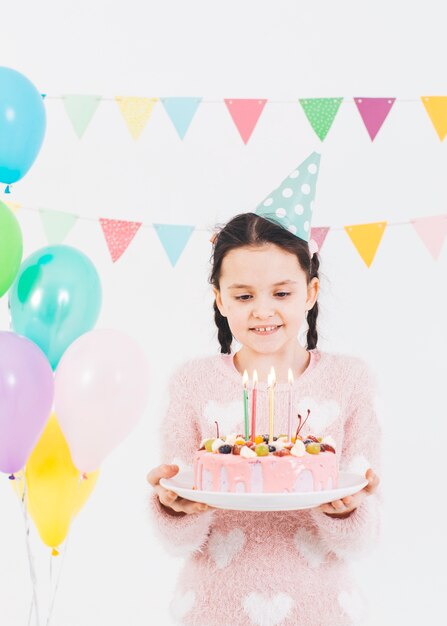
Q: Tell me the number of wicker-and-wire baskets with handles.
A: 0